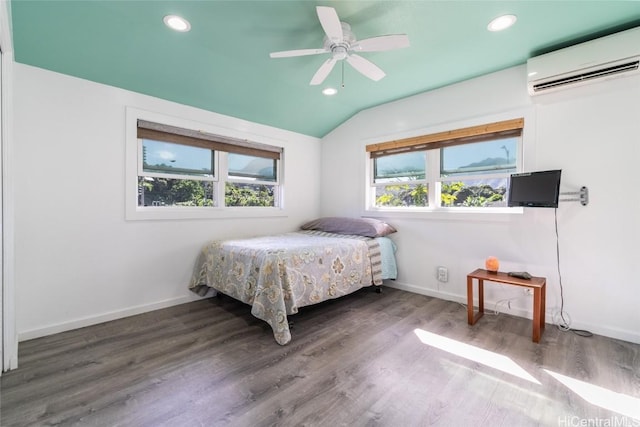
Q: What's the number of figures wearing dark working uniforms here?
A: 0